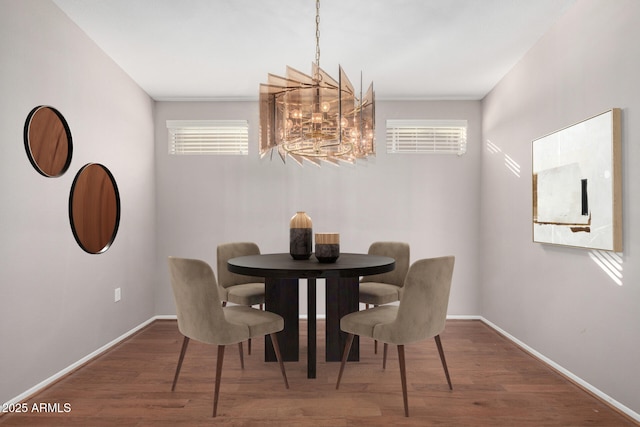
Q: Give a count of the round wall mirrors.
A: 2